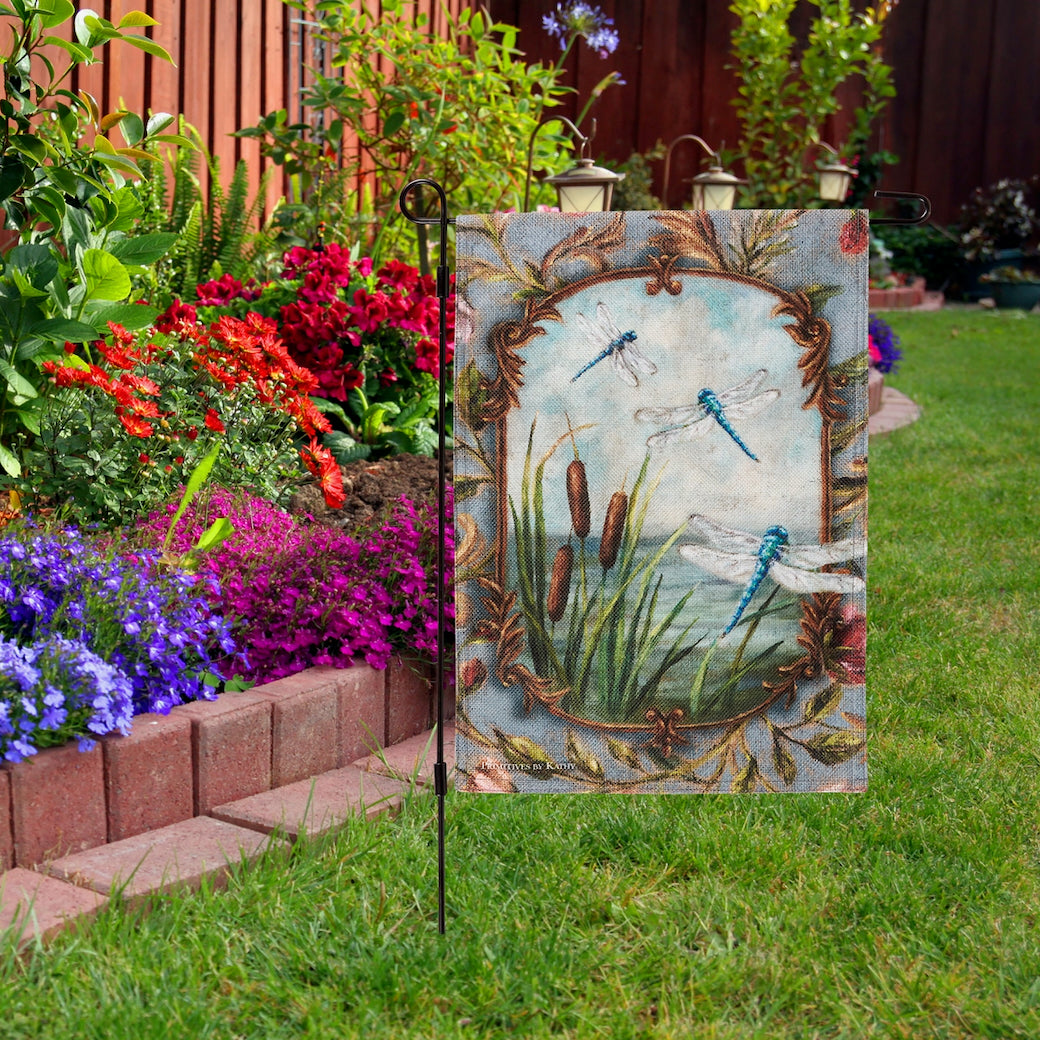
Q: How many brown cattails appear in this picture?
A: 3